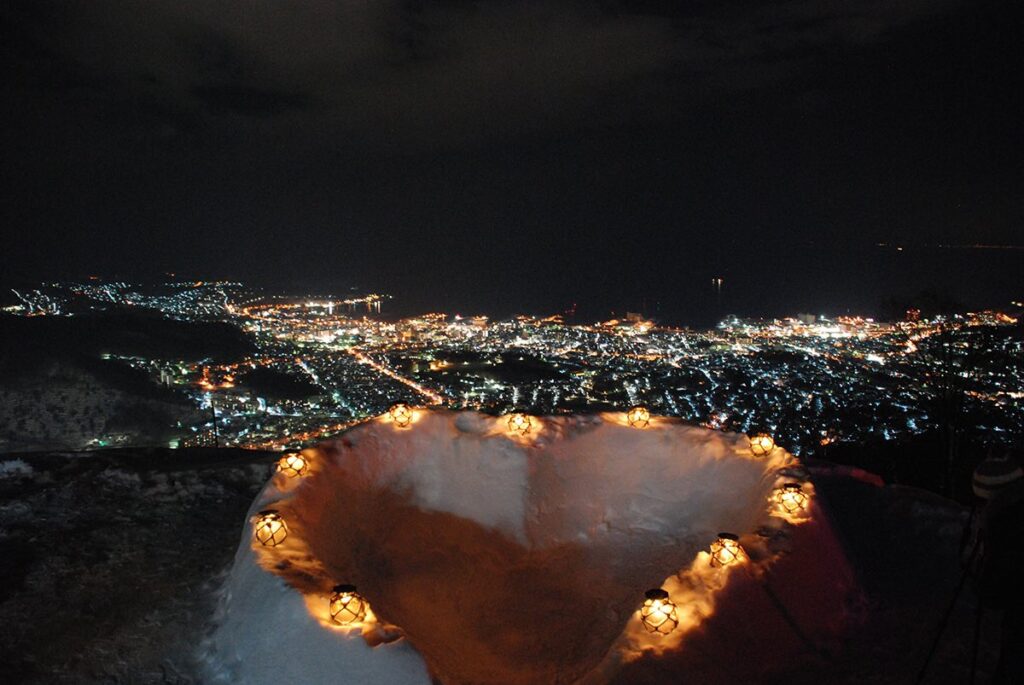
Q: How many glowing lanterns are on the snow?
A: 10